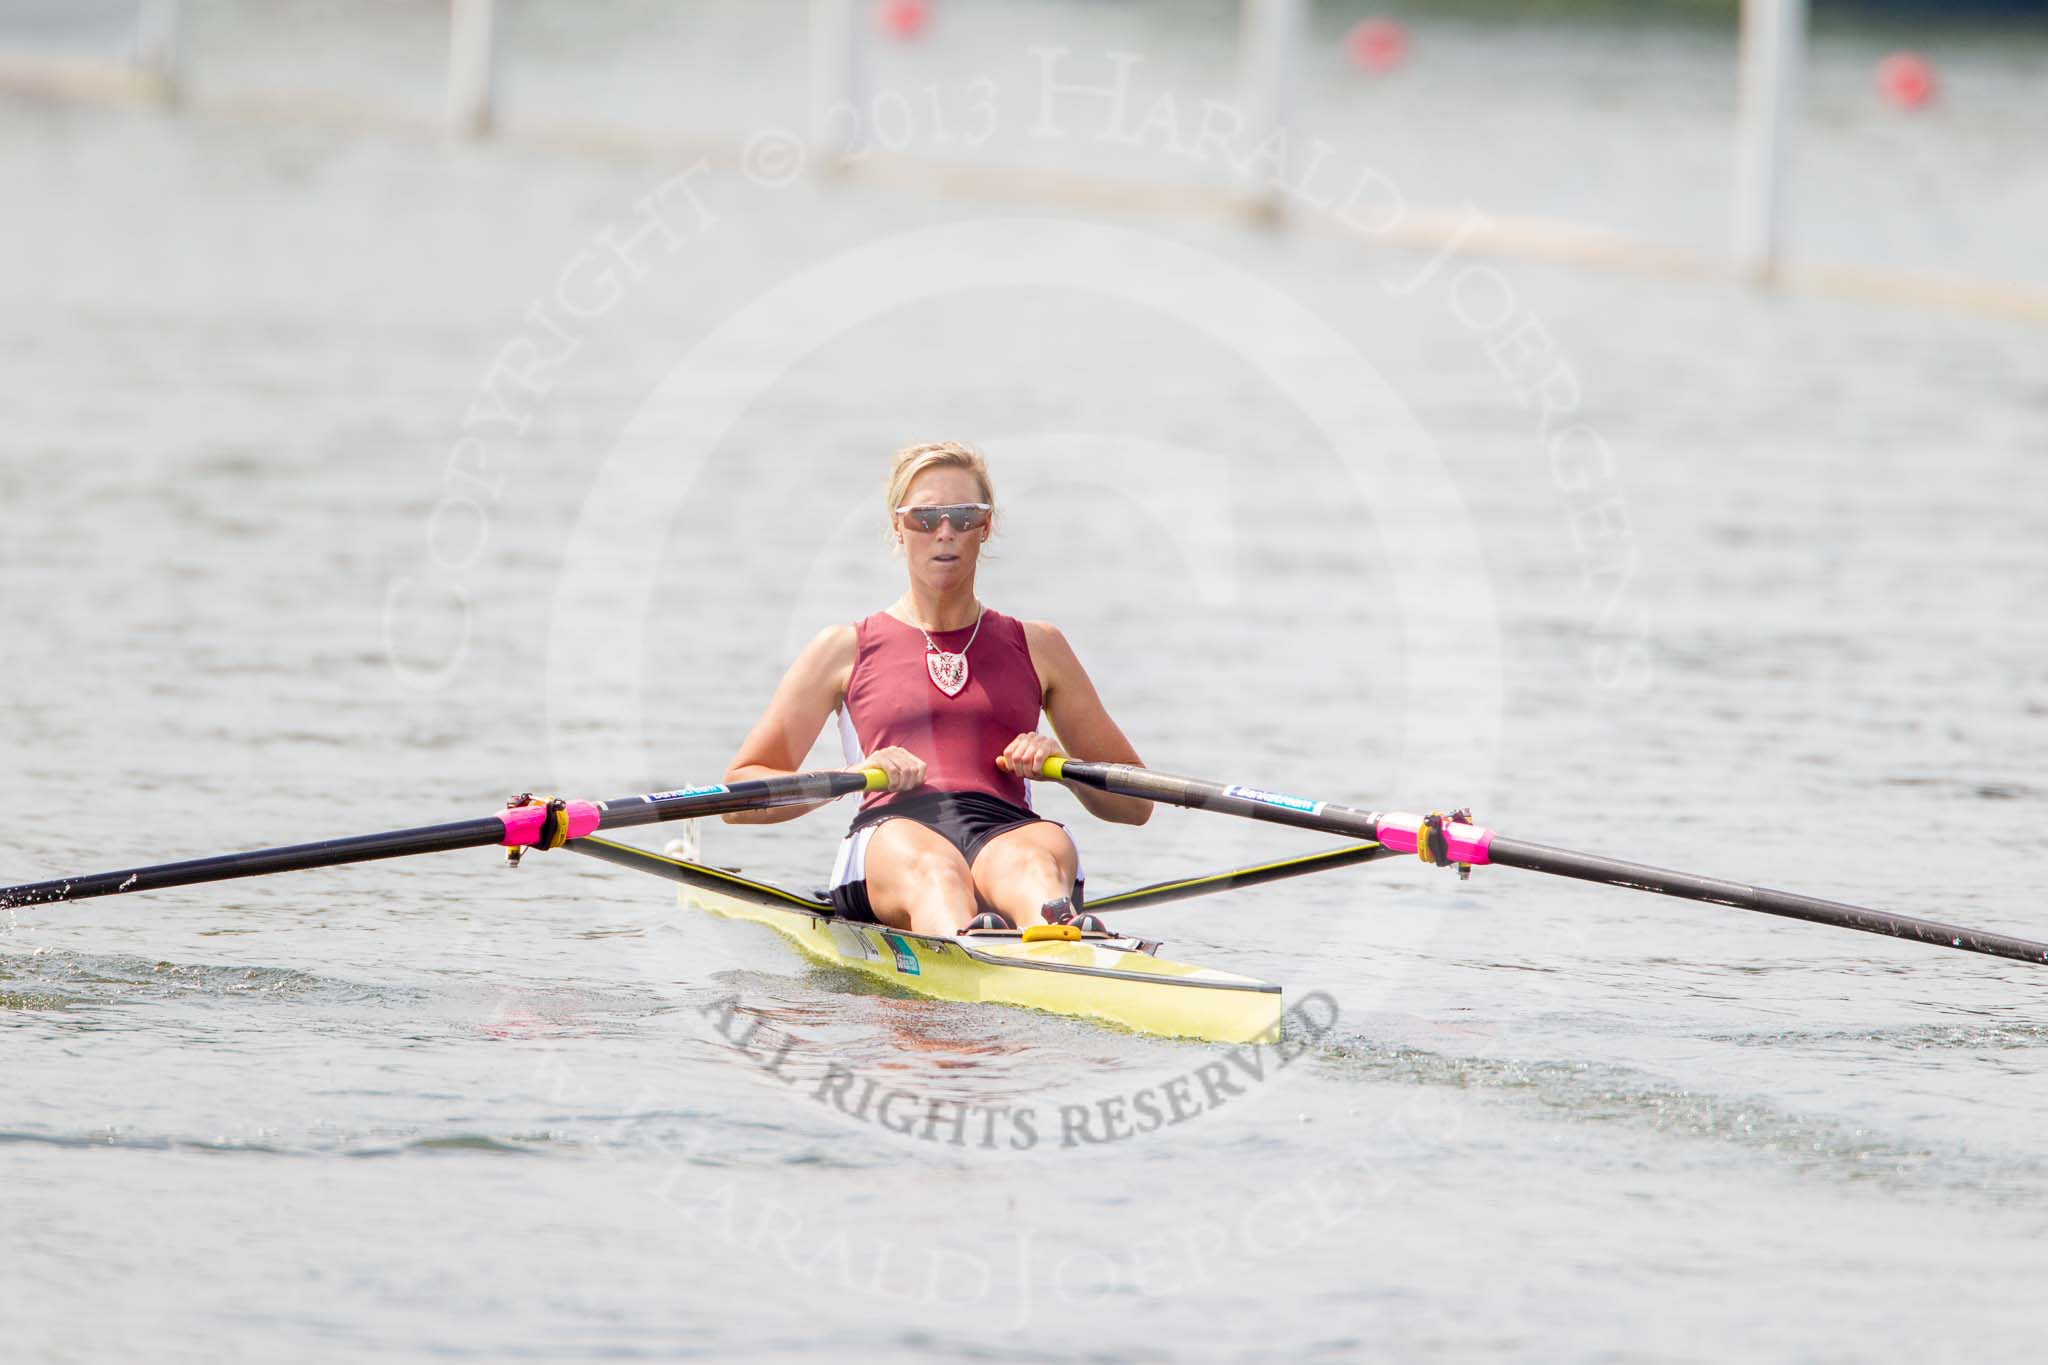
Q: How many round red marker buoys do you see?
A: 3